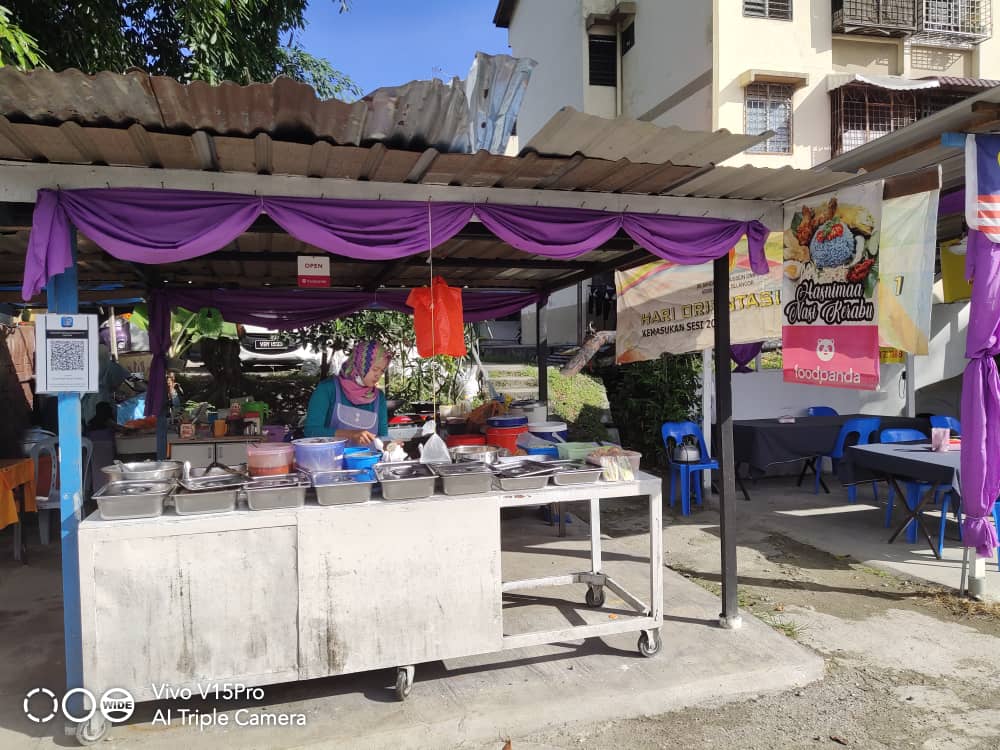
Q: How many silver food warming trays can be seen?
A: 8